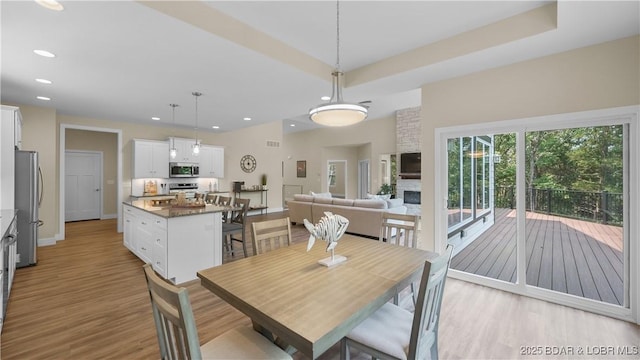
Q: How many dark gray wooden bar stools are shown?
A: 4